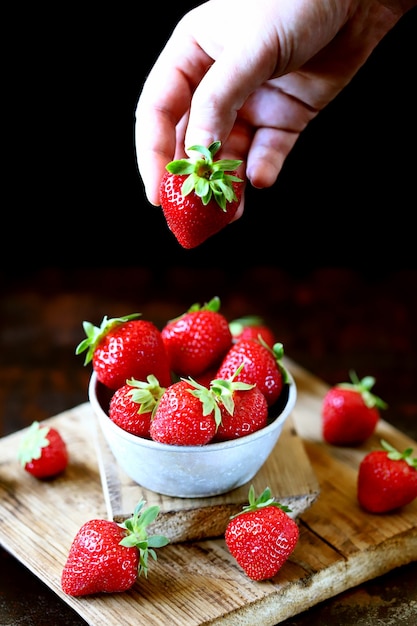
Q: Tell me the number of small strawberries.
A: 13